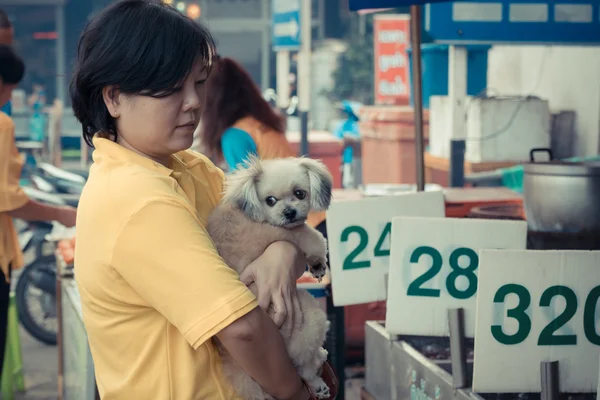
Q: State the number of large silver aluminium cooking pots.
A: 1